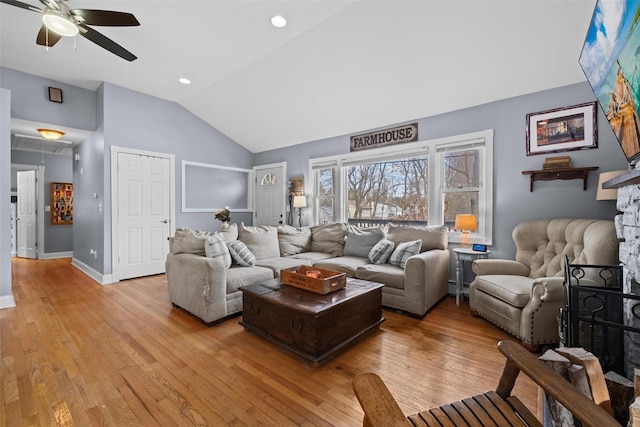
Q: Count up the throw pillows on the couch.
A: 4